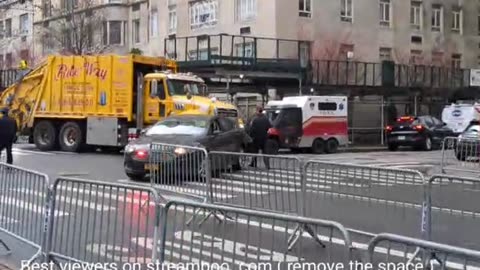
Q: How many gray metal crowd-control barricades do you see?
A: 9